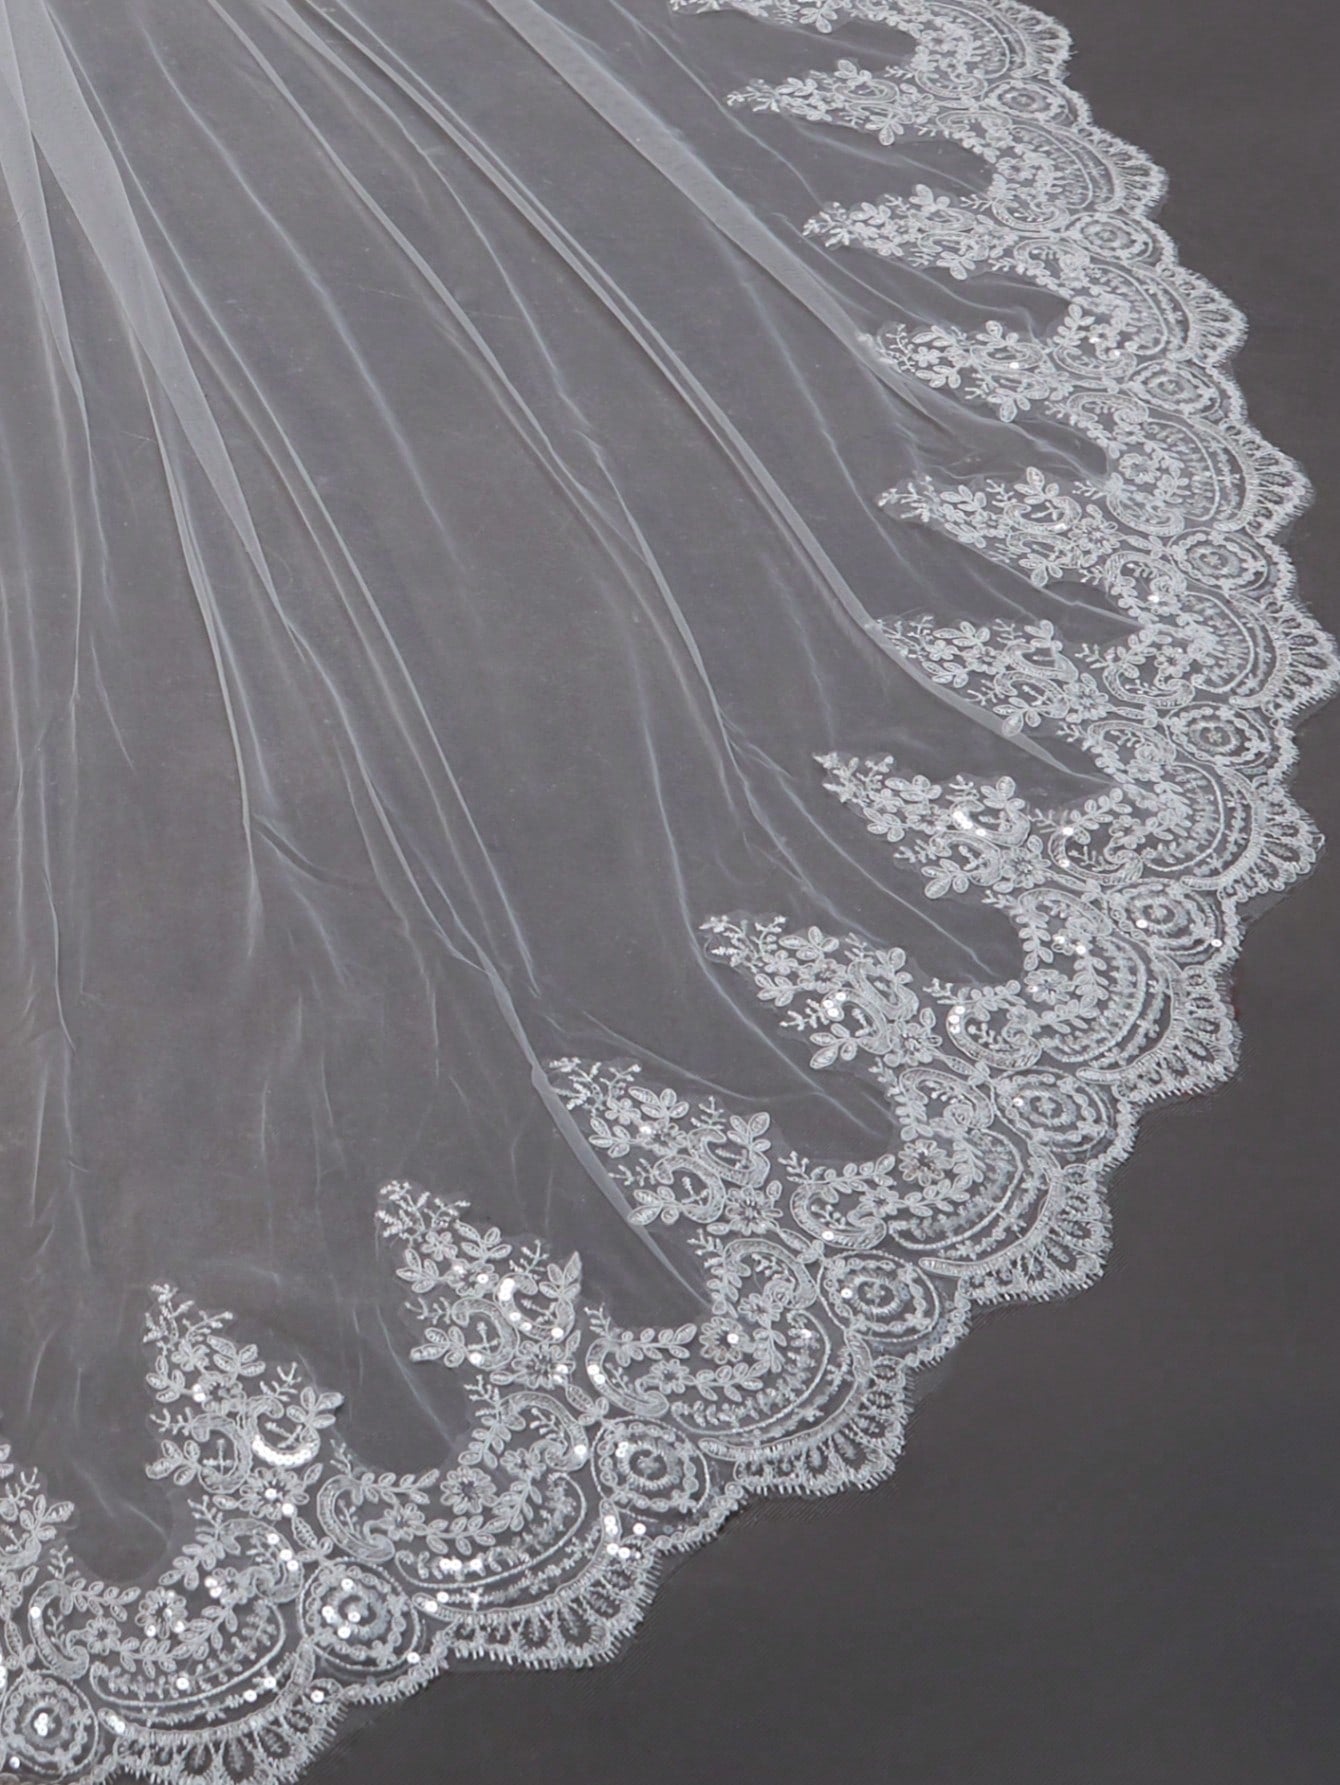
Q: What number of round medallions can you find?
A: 11